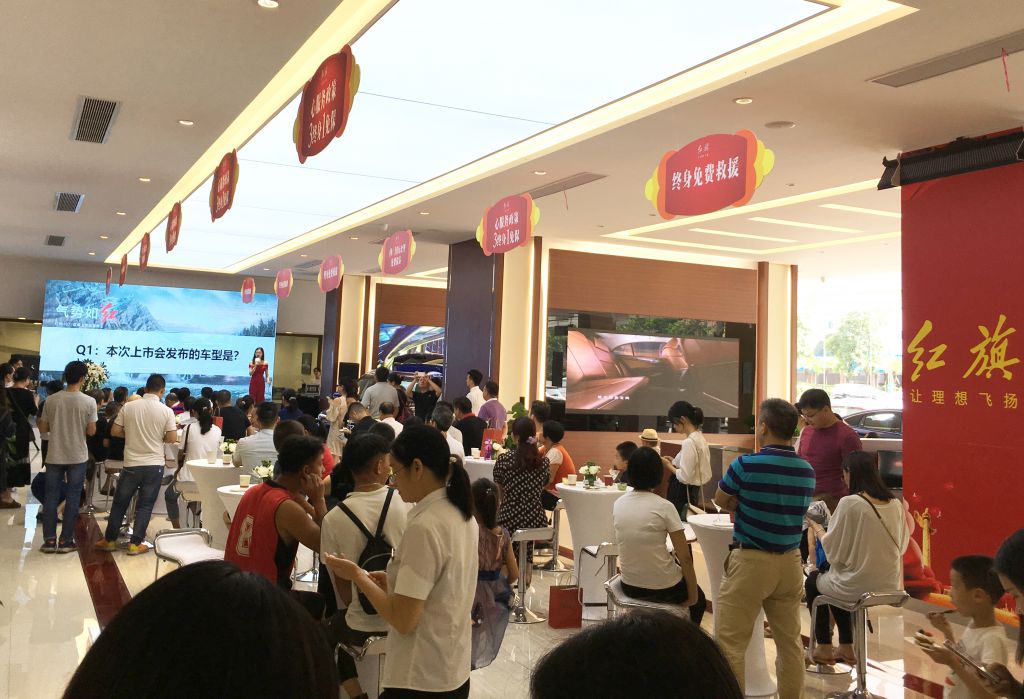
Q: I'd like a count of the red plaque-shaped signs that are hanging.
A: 12